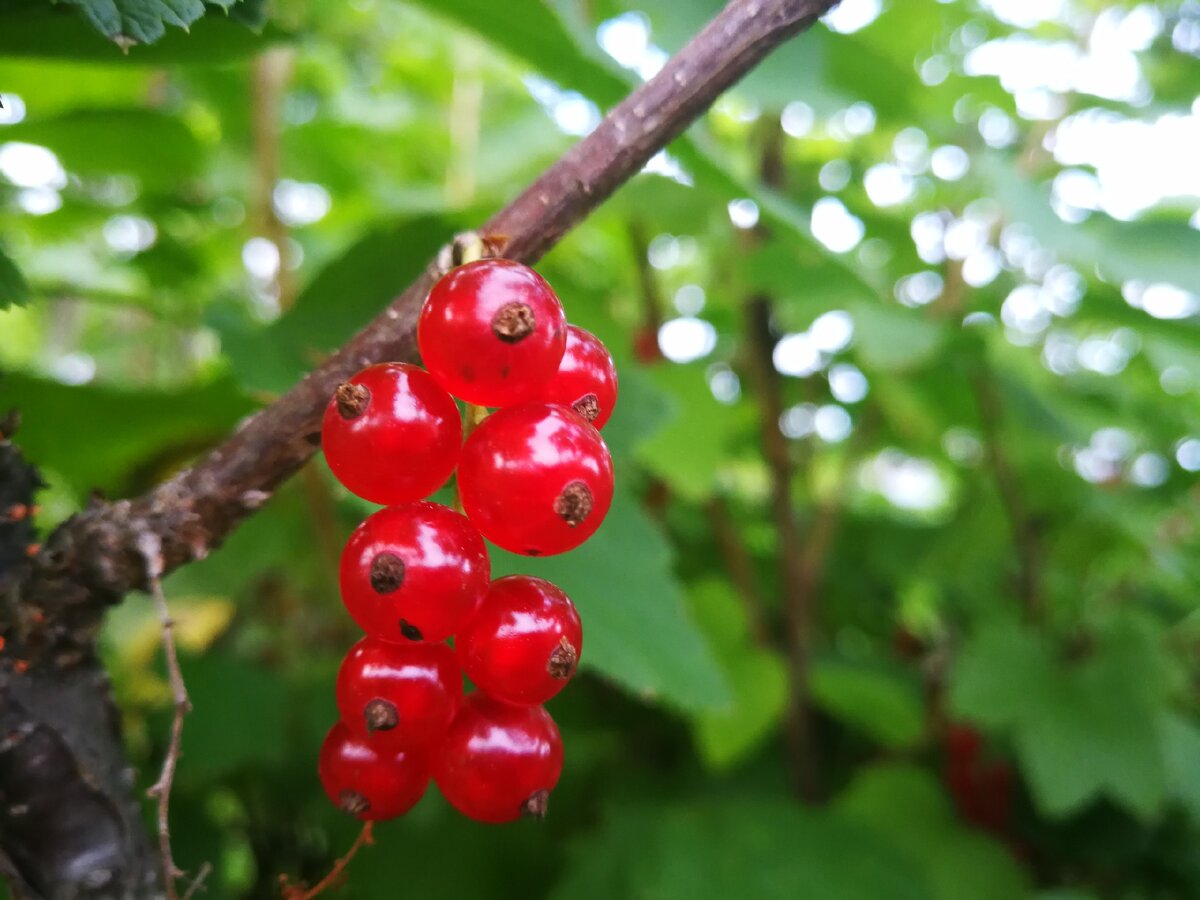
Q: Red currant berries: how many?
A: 9